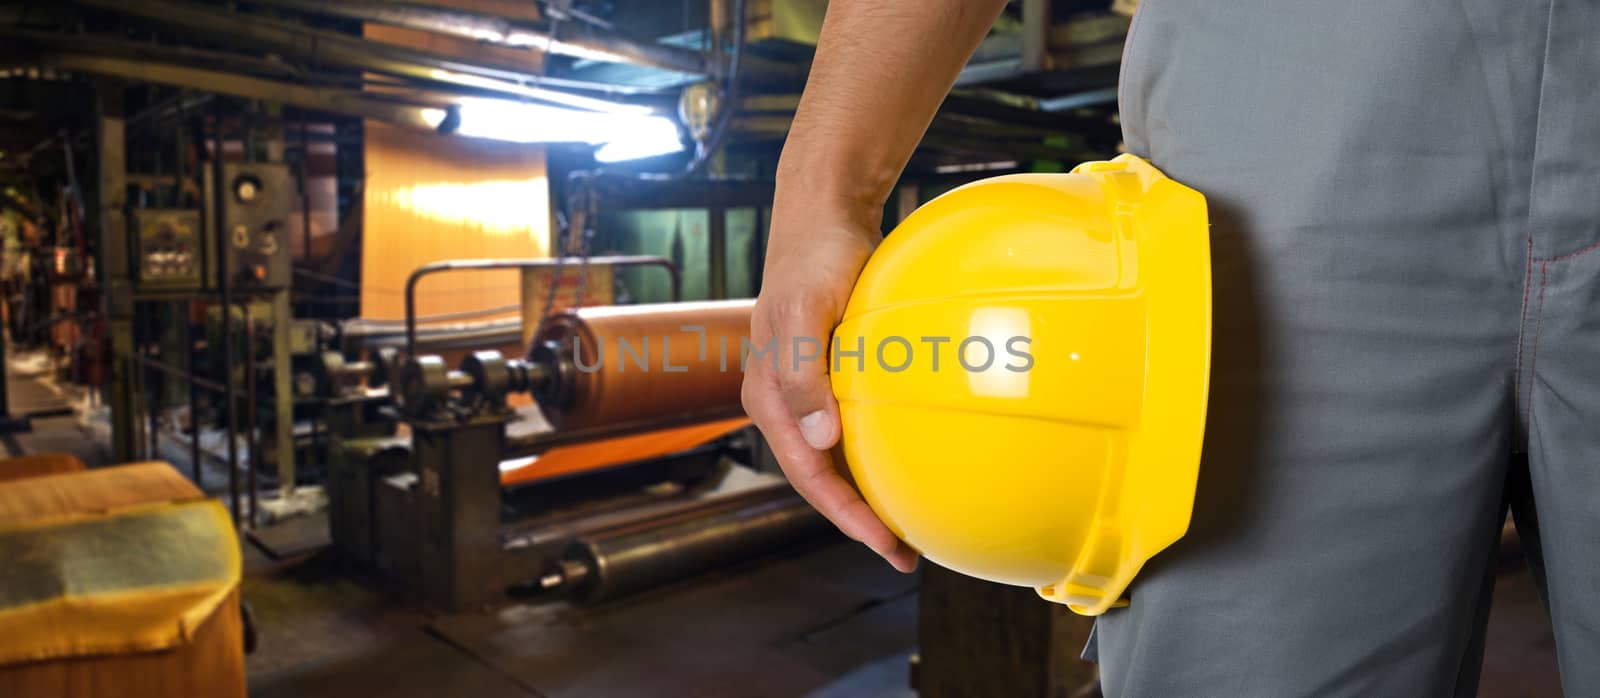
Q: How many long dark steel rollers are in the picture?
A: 1